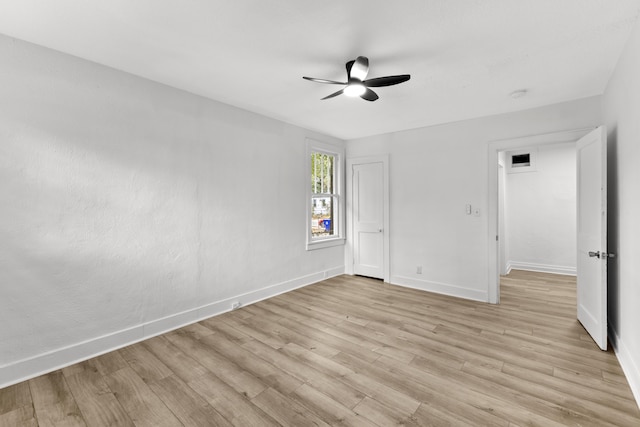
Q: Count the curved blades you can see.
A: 5